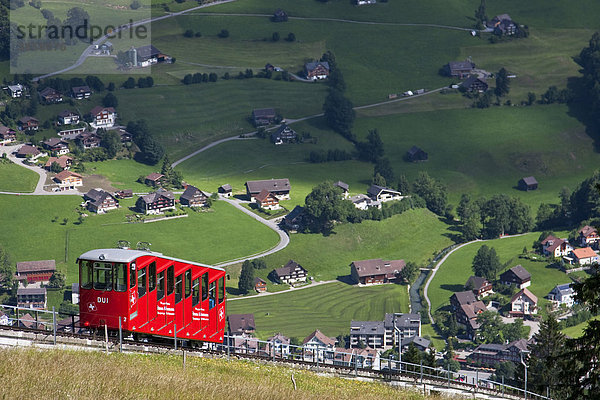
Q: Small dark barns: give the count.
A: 2